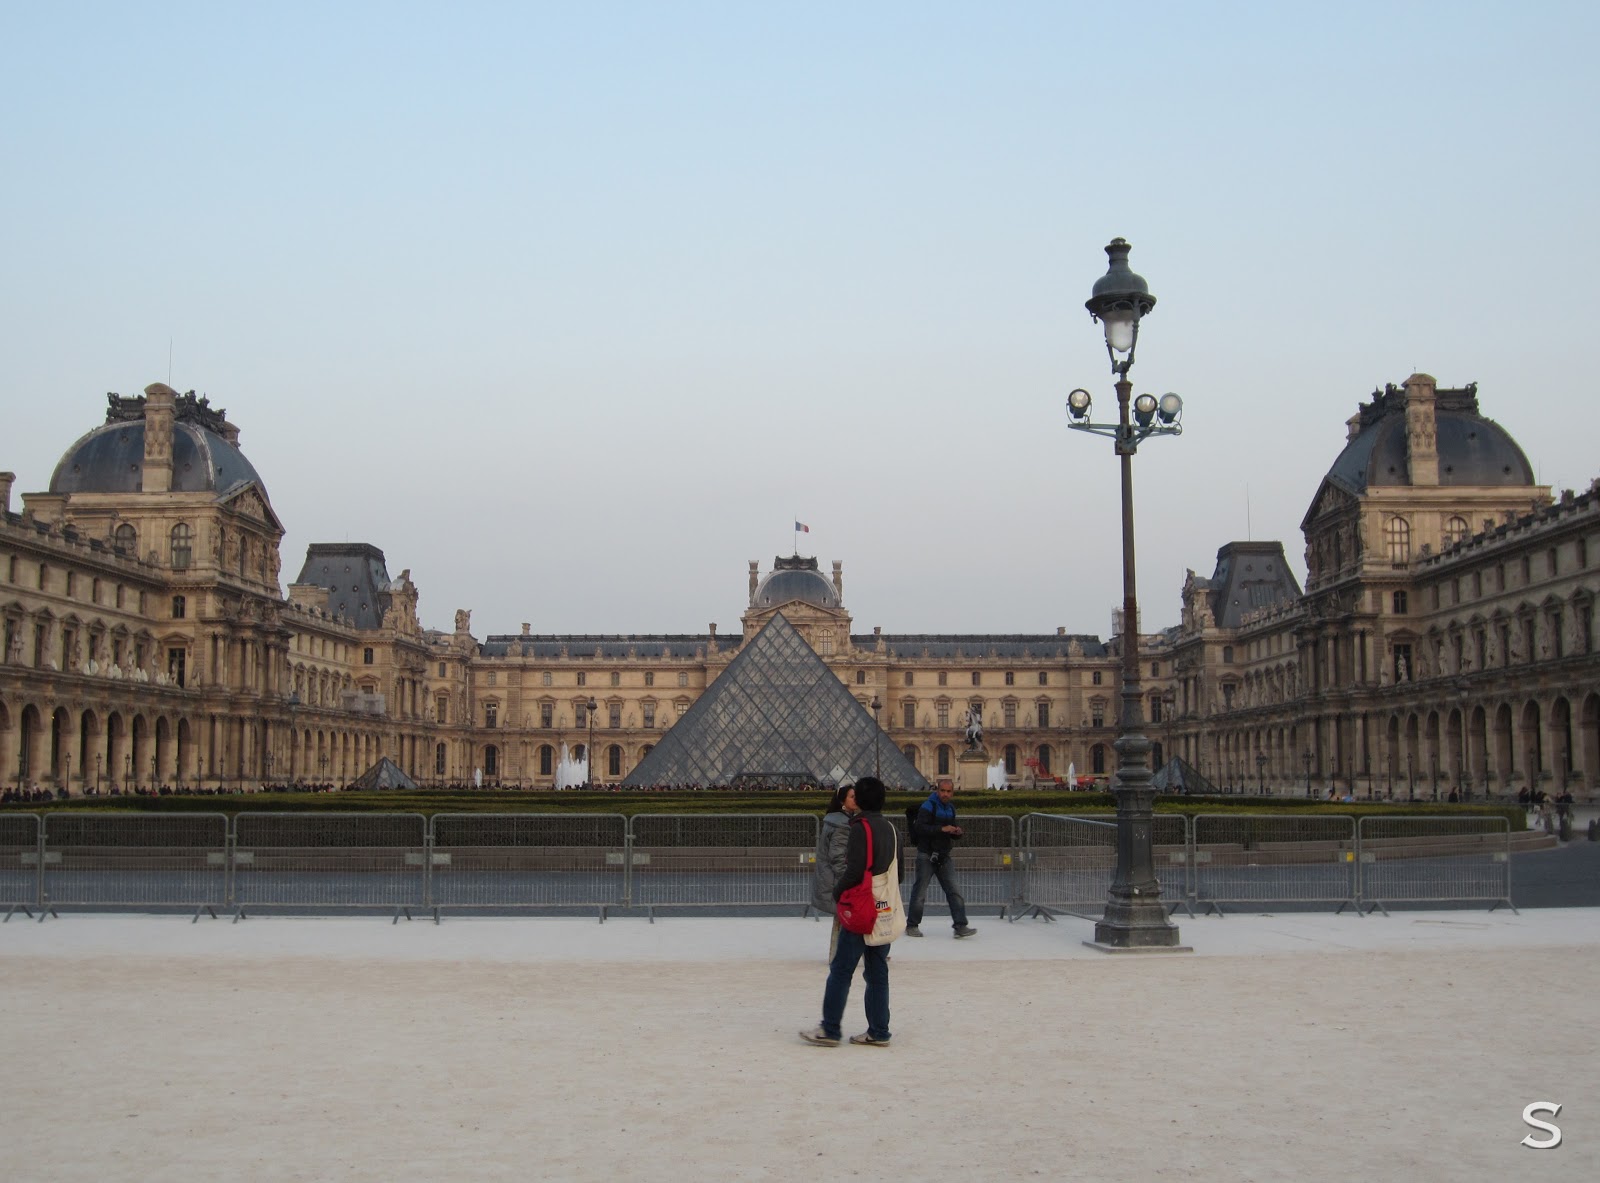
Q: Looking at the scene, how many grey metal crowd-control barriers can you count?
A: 10